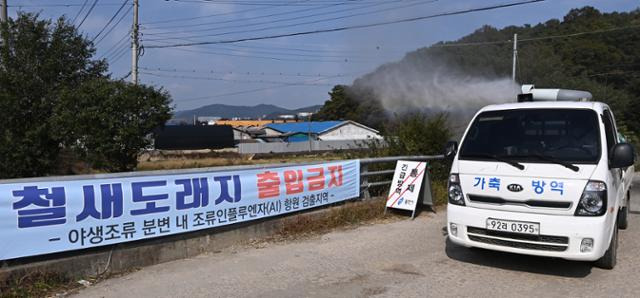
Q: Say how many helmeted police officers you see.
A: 0